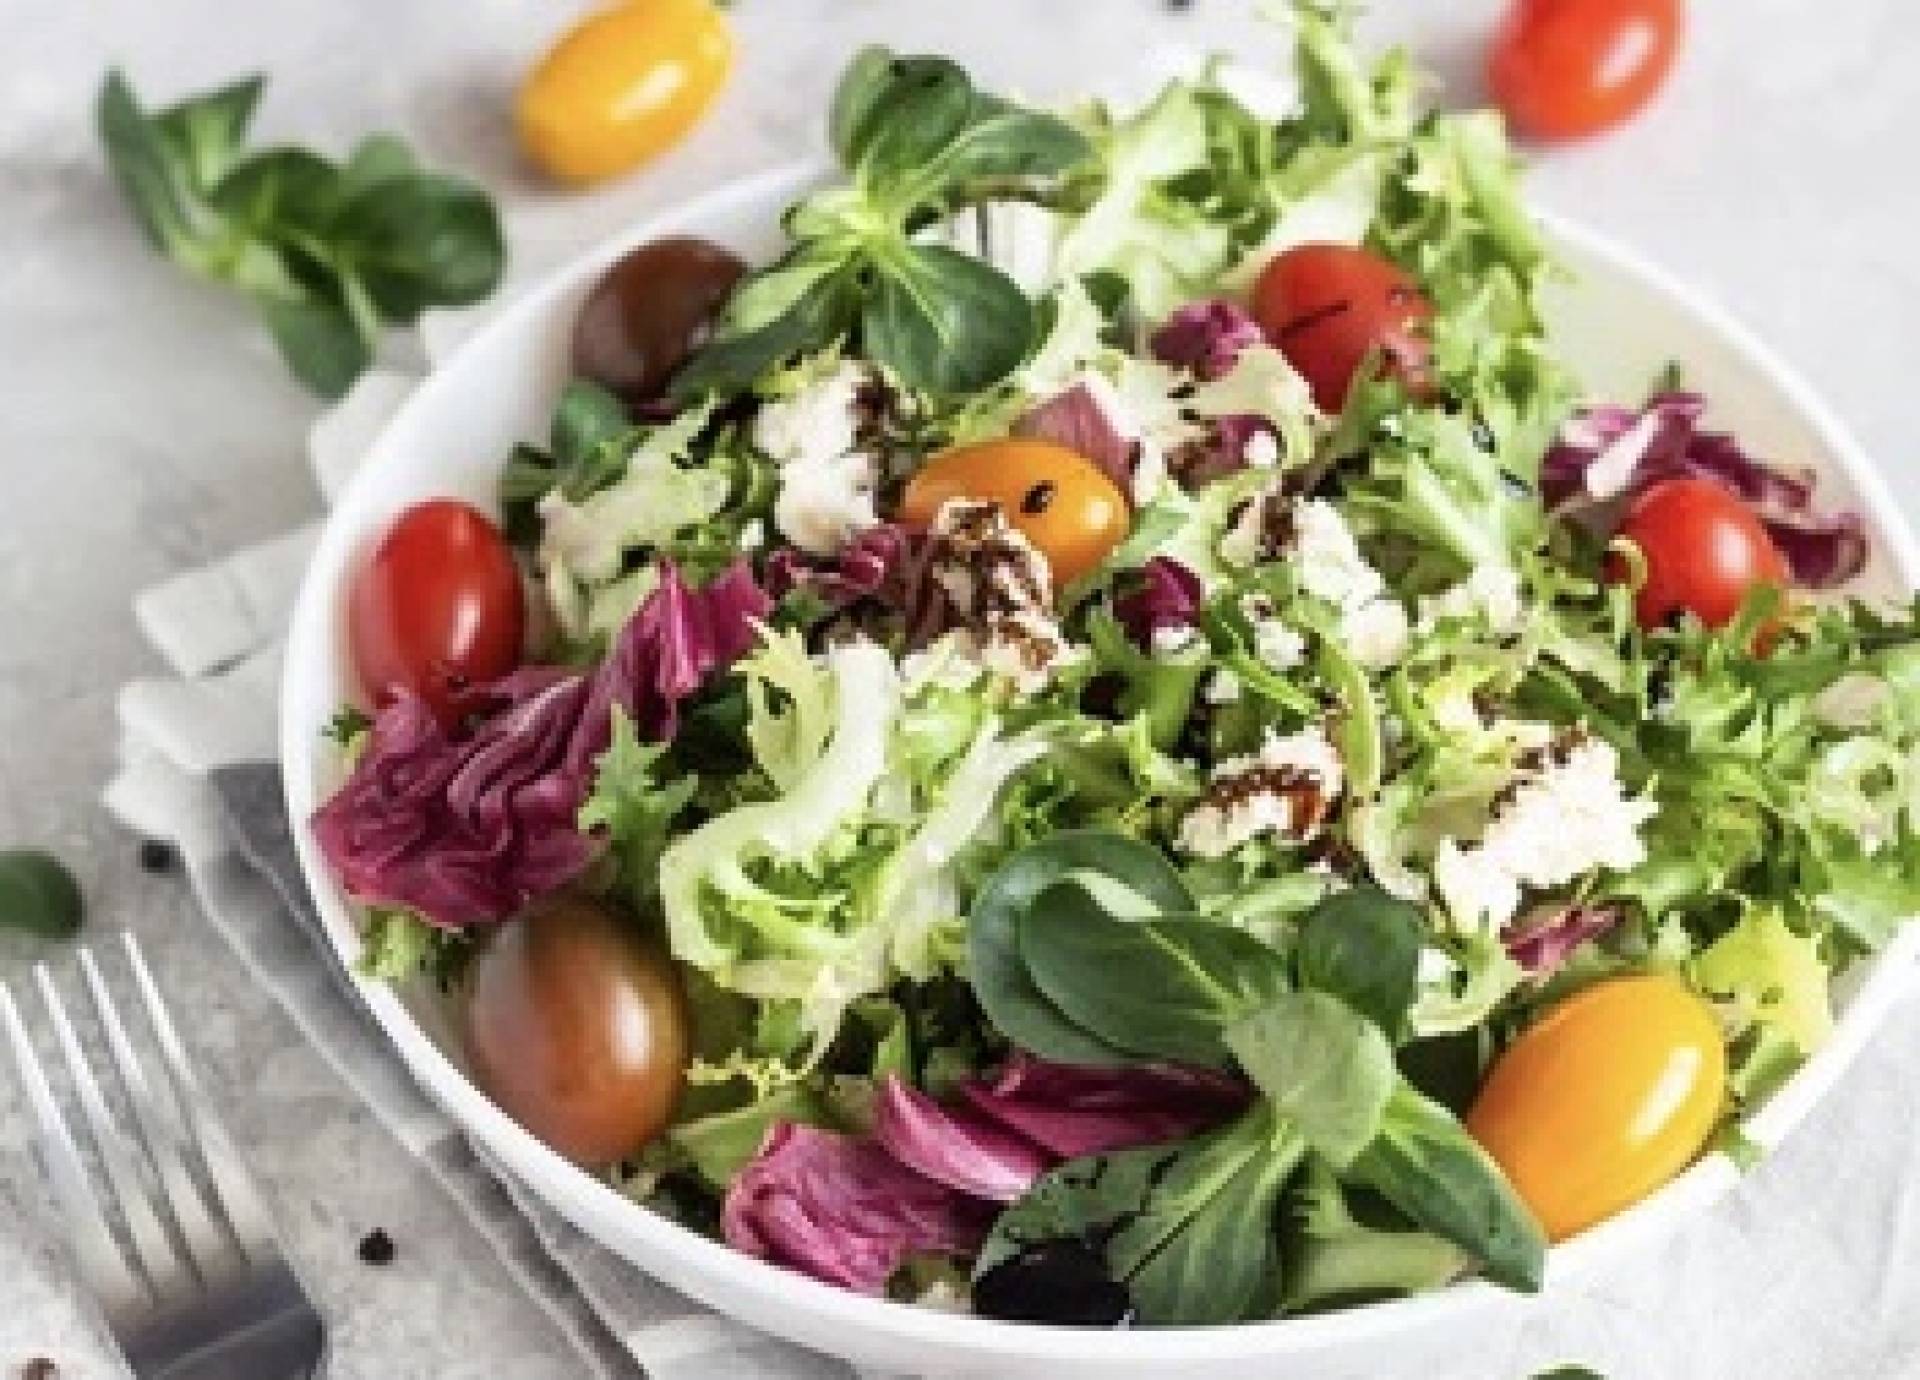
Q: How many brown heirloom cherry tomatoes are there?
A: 2